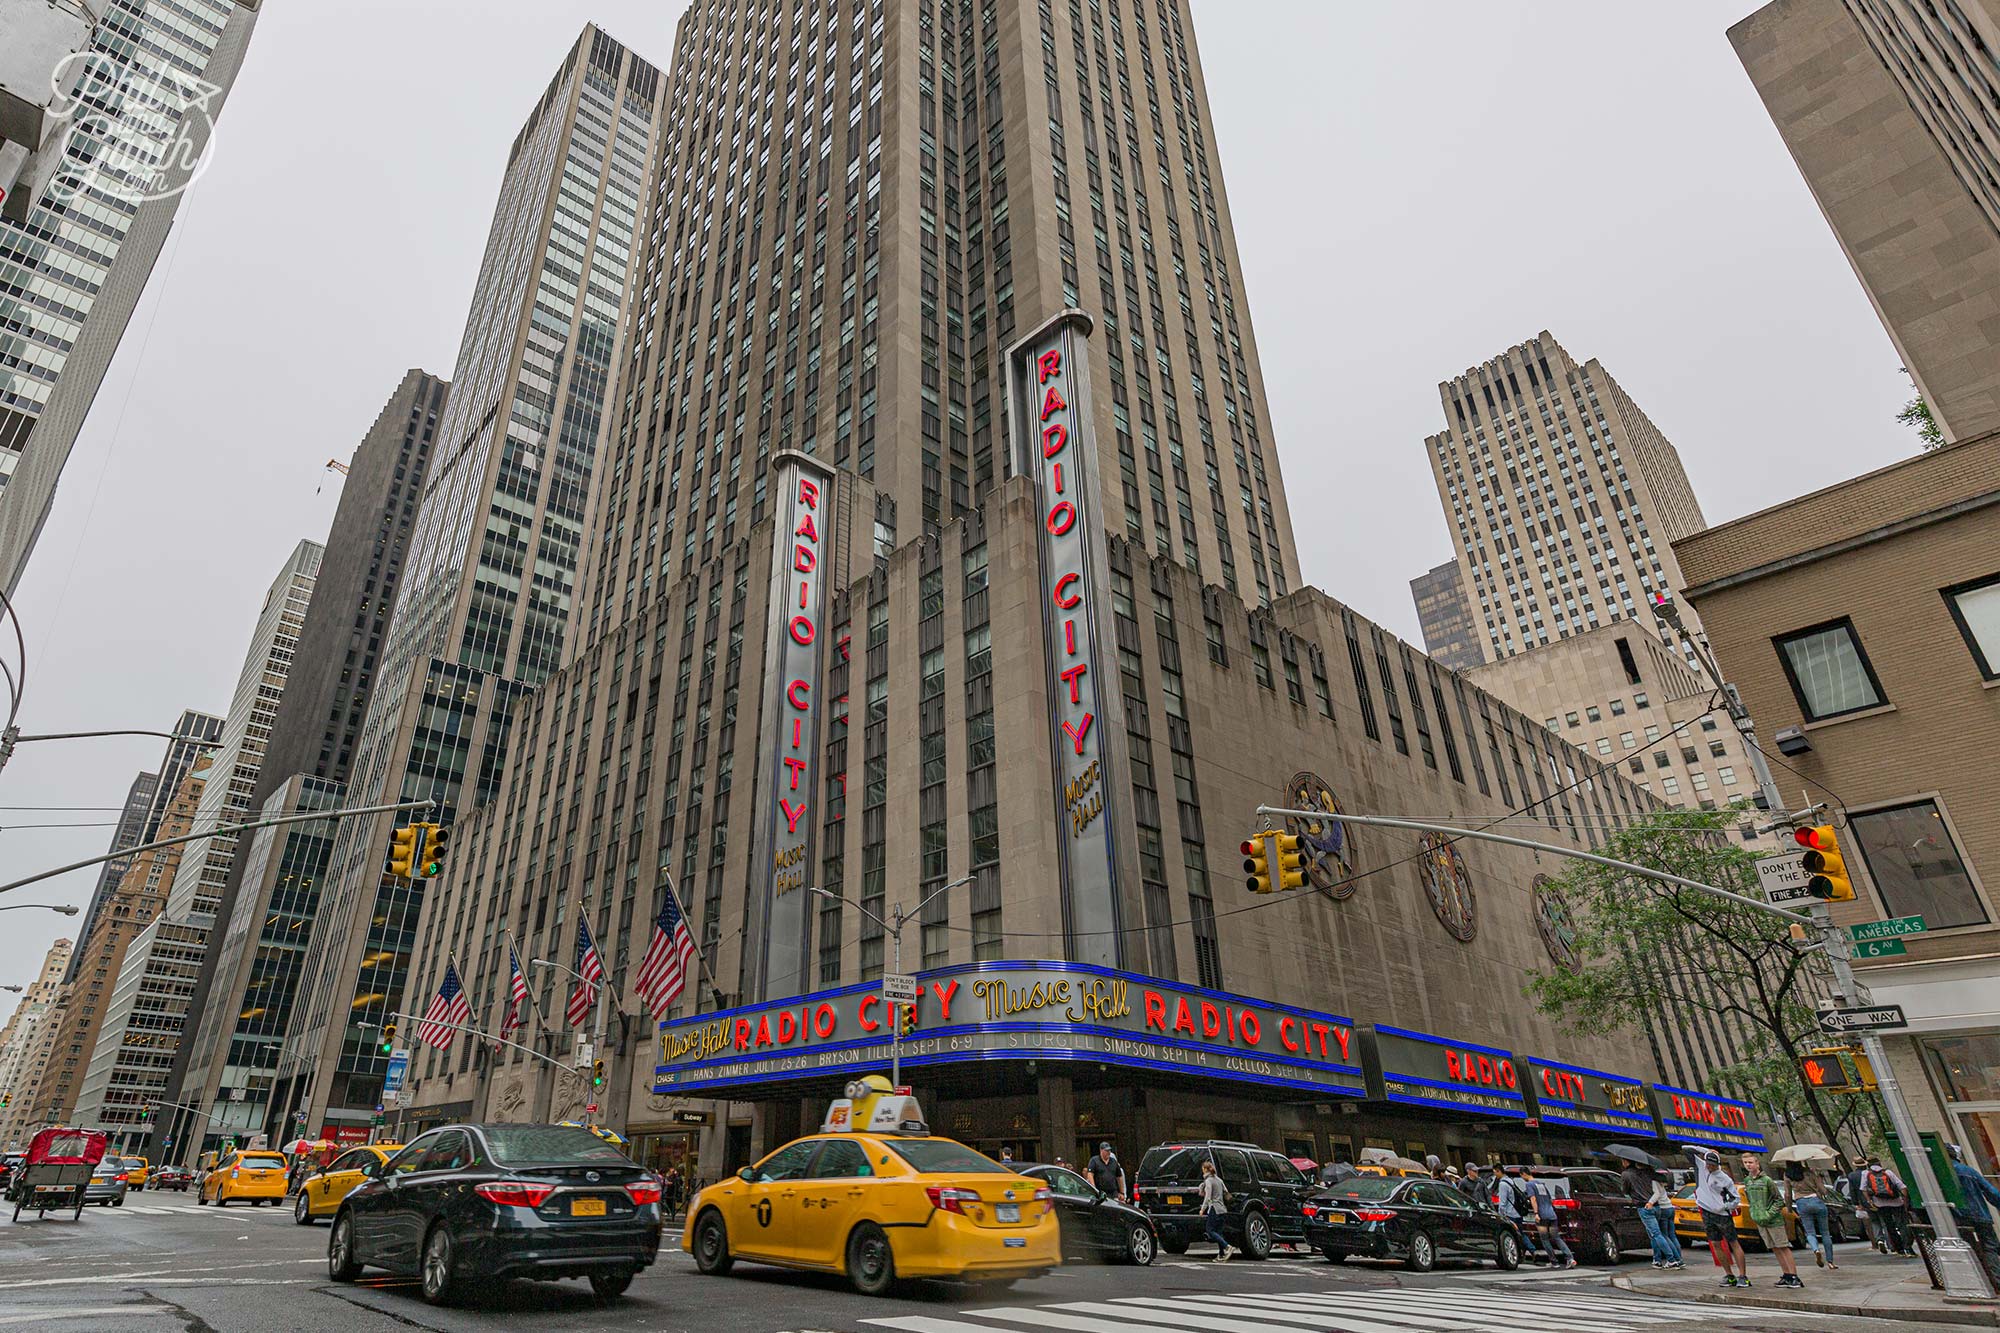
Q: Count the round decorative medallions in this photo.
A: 3